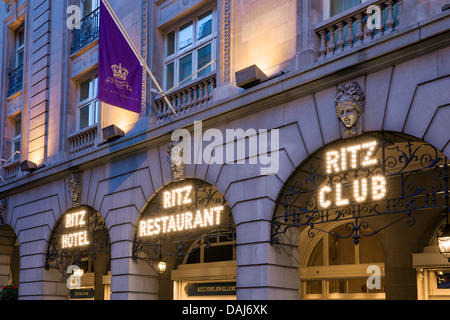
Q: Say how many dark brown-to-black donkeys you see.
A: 0